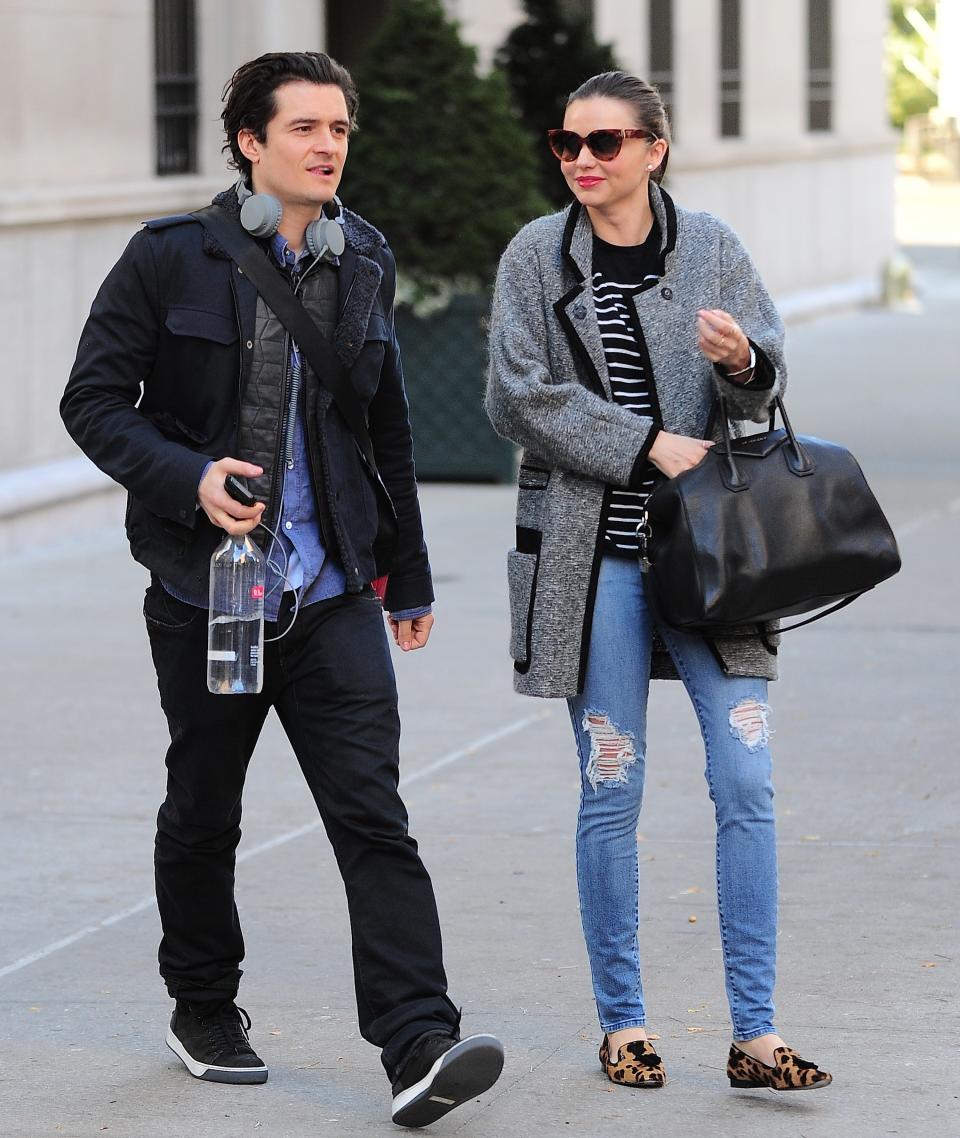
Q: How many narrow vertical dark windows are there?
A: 4